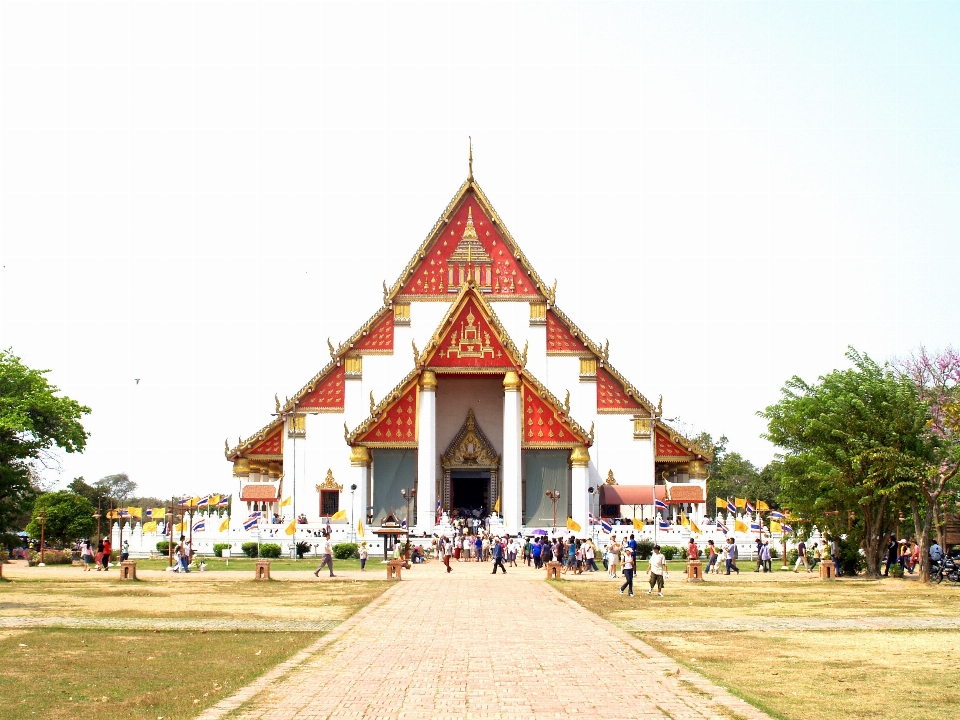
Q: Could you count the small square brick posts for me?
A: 6